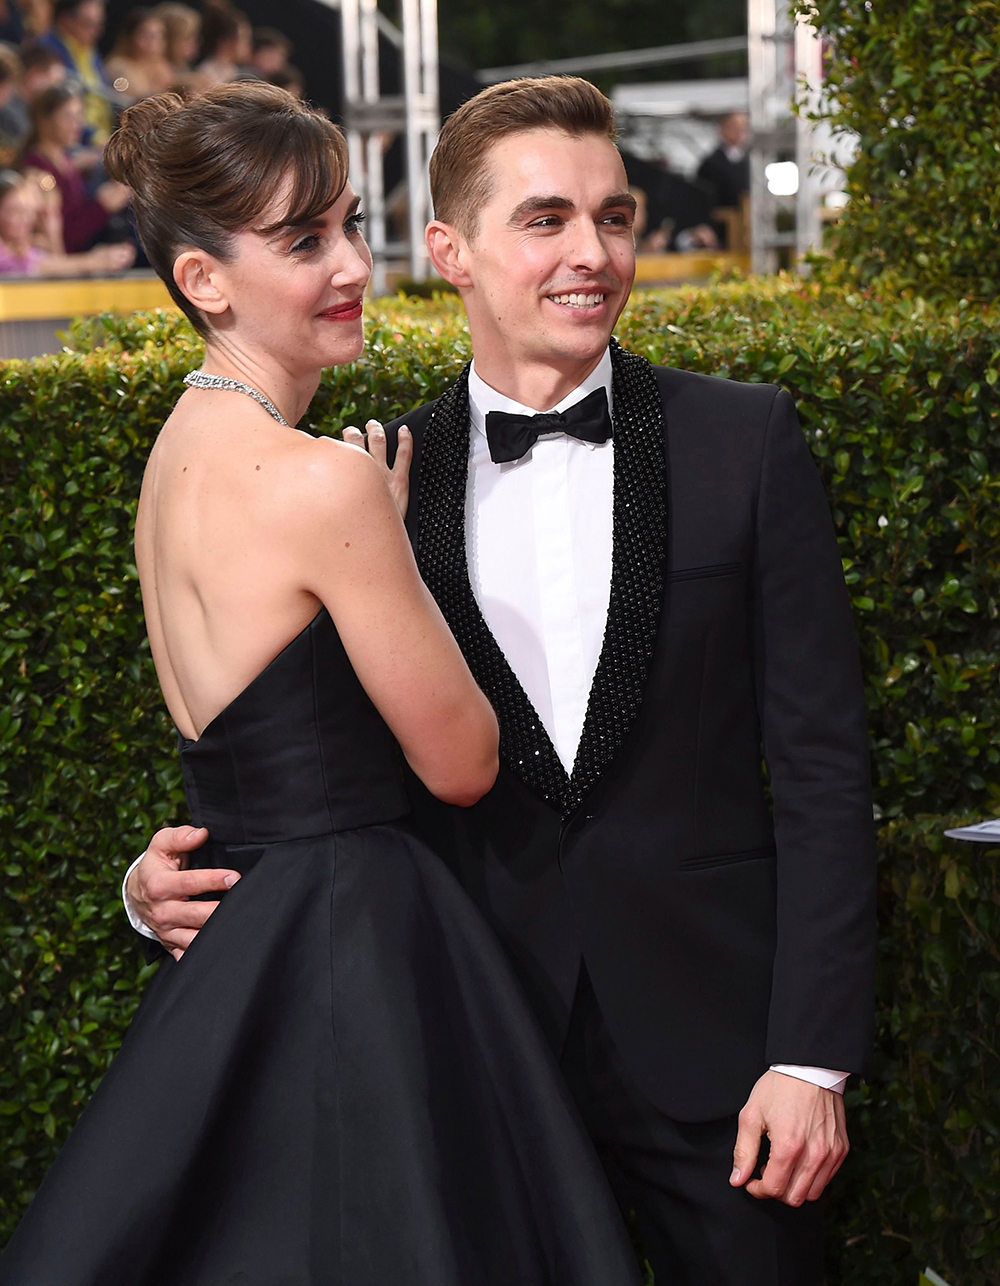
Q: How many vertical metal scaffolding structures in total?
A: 2